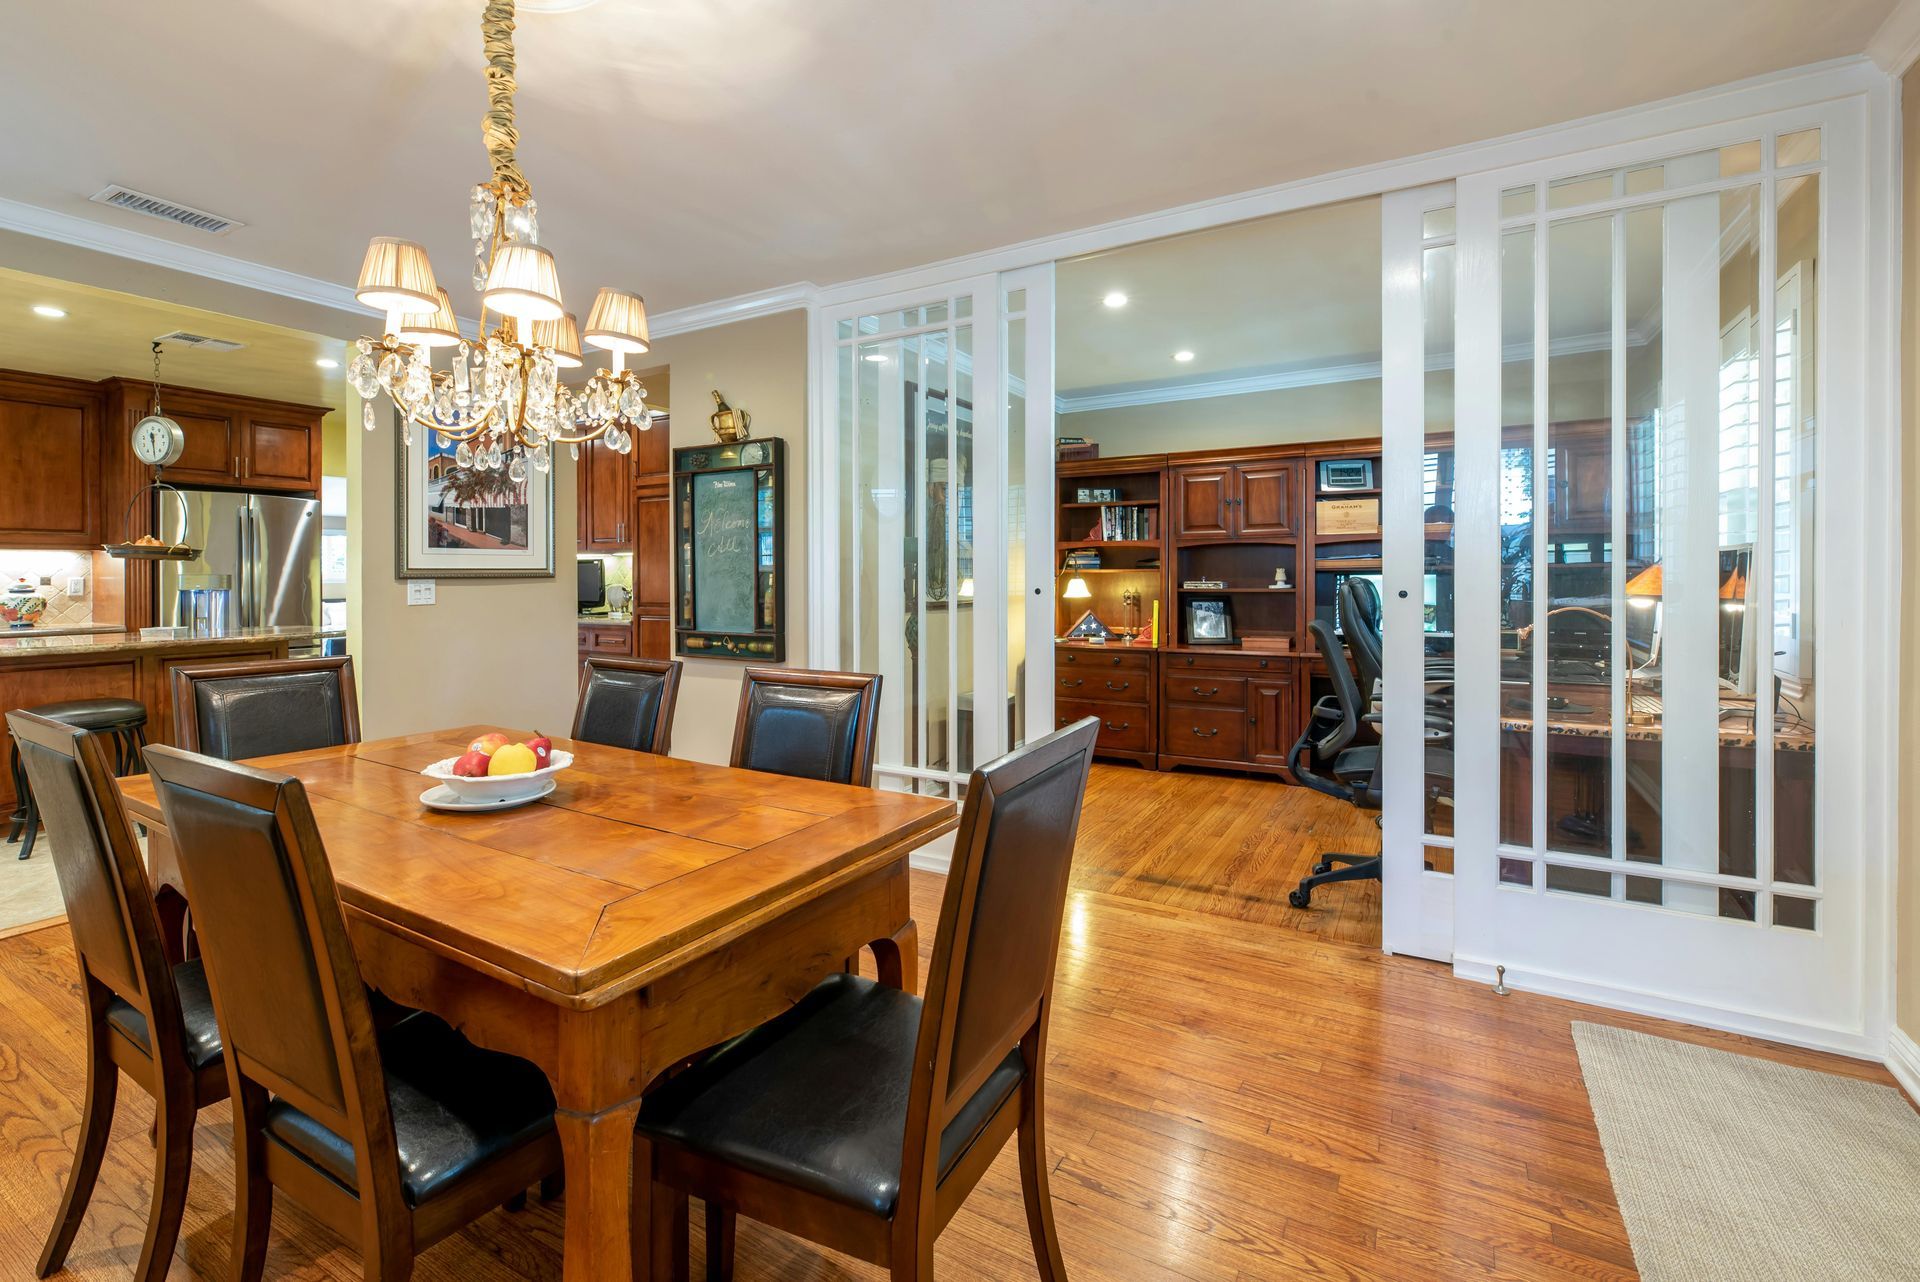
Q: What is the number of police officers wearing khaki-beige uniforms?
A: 0